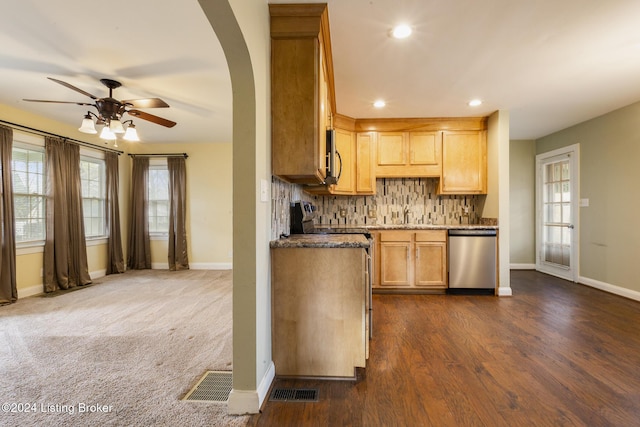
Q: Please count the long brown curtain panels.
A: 5